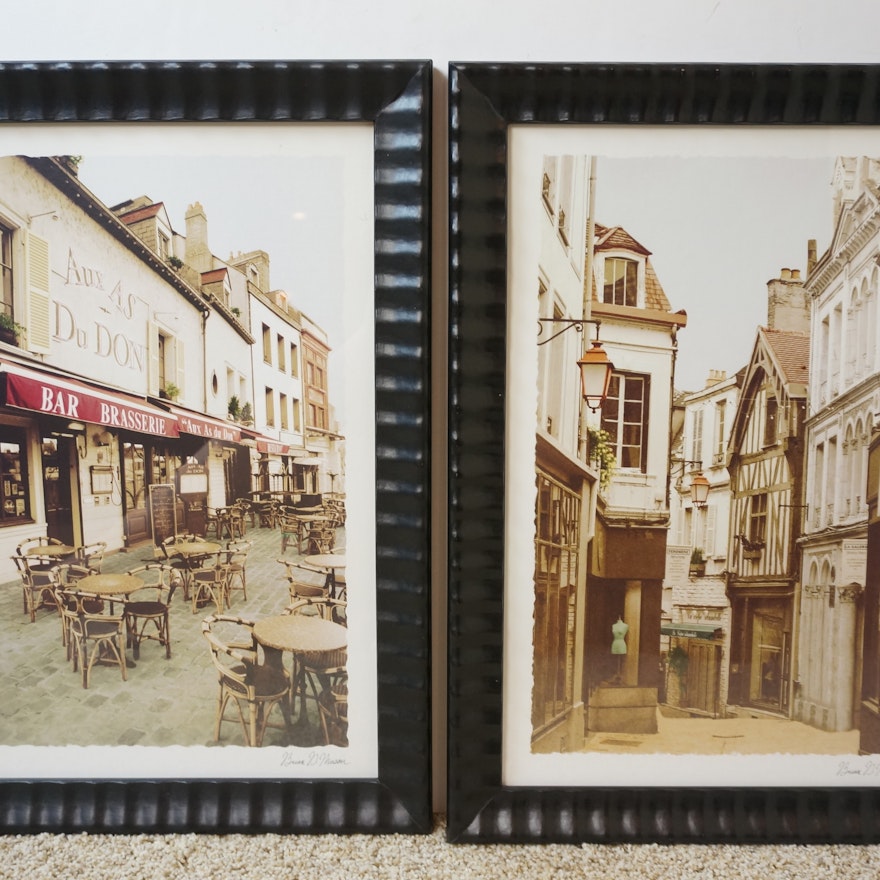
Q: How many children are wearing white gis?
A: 0